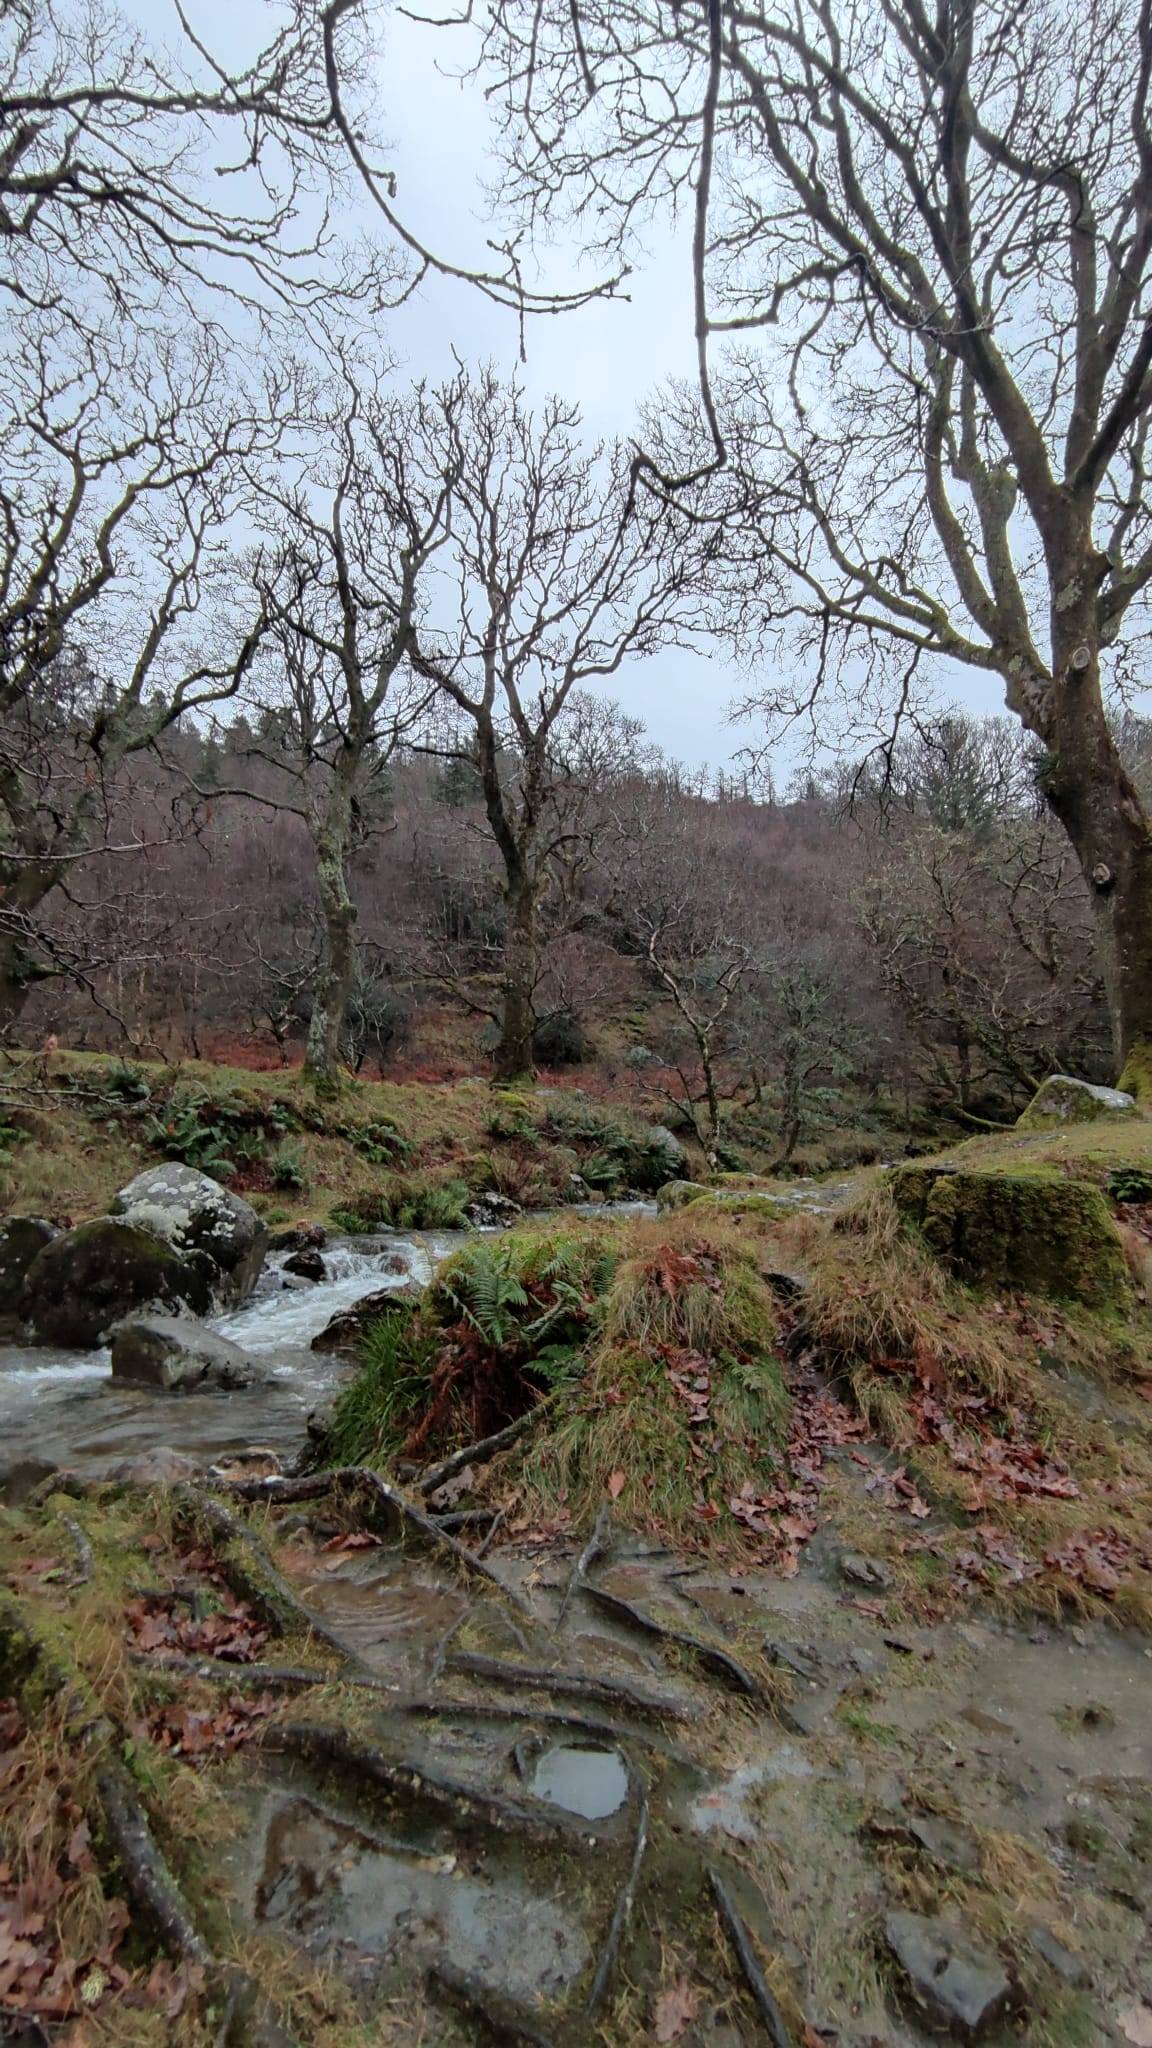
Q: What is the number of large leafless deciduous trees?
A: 4